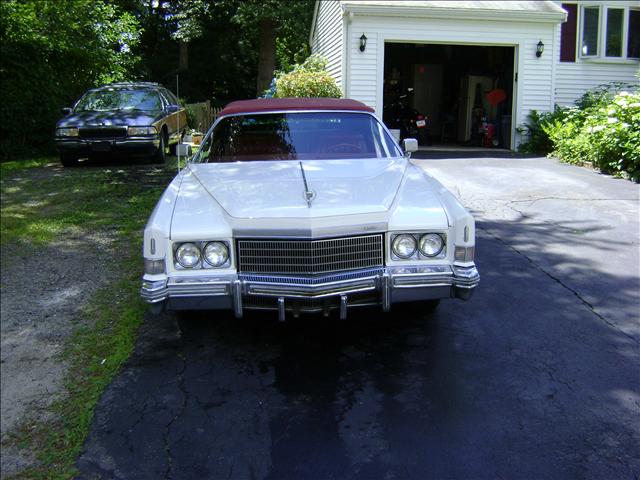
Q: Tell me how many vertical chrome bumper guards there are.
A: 4